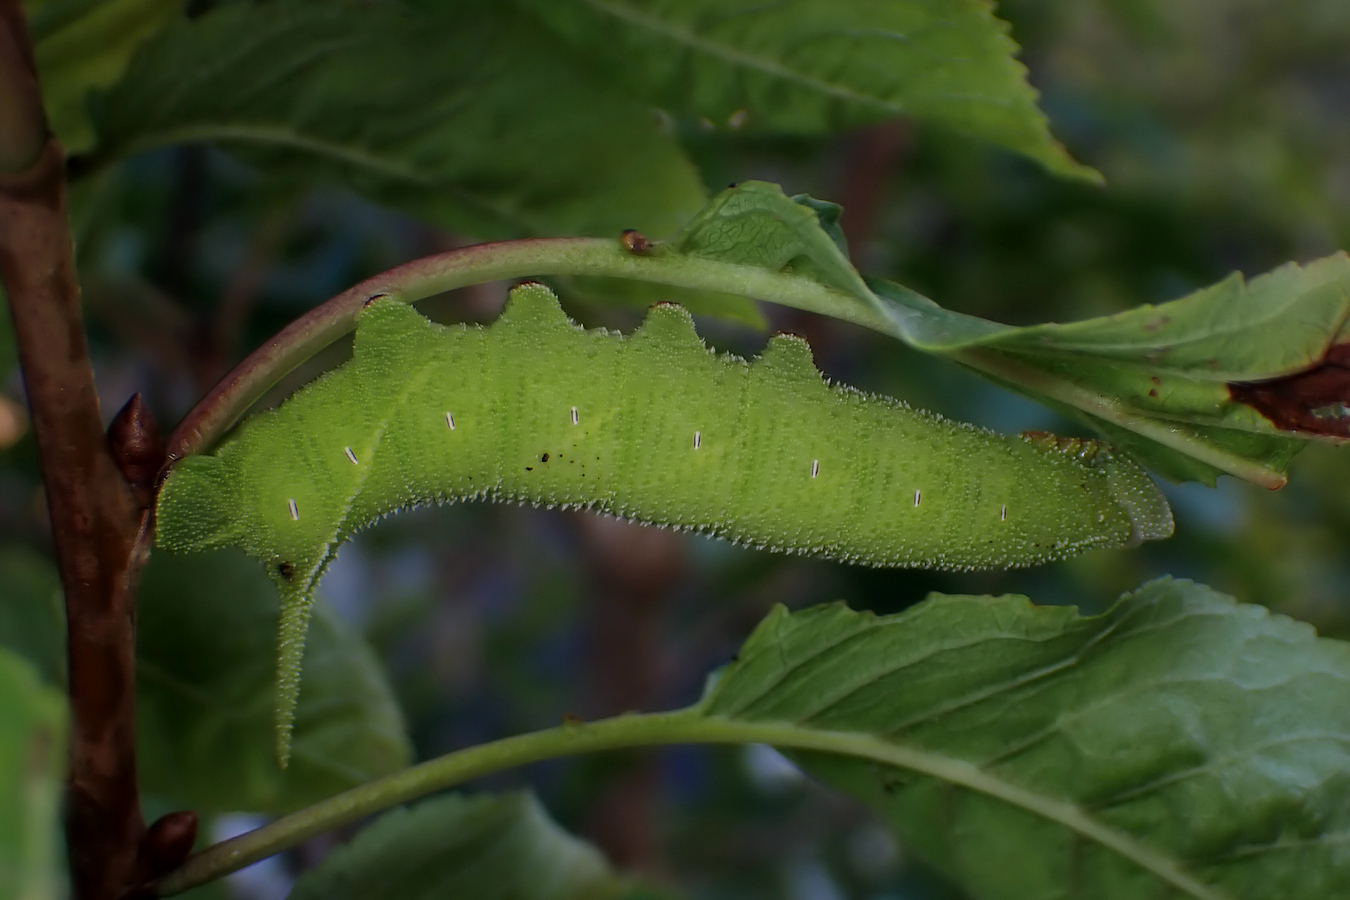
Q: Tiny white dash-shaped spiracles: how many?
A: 8